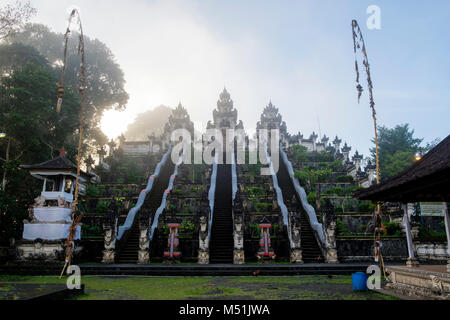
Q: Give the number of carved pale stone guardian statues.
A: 6